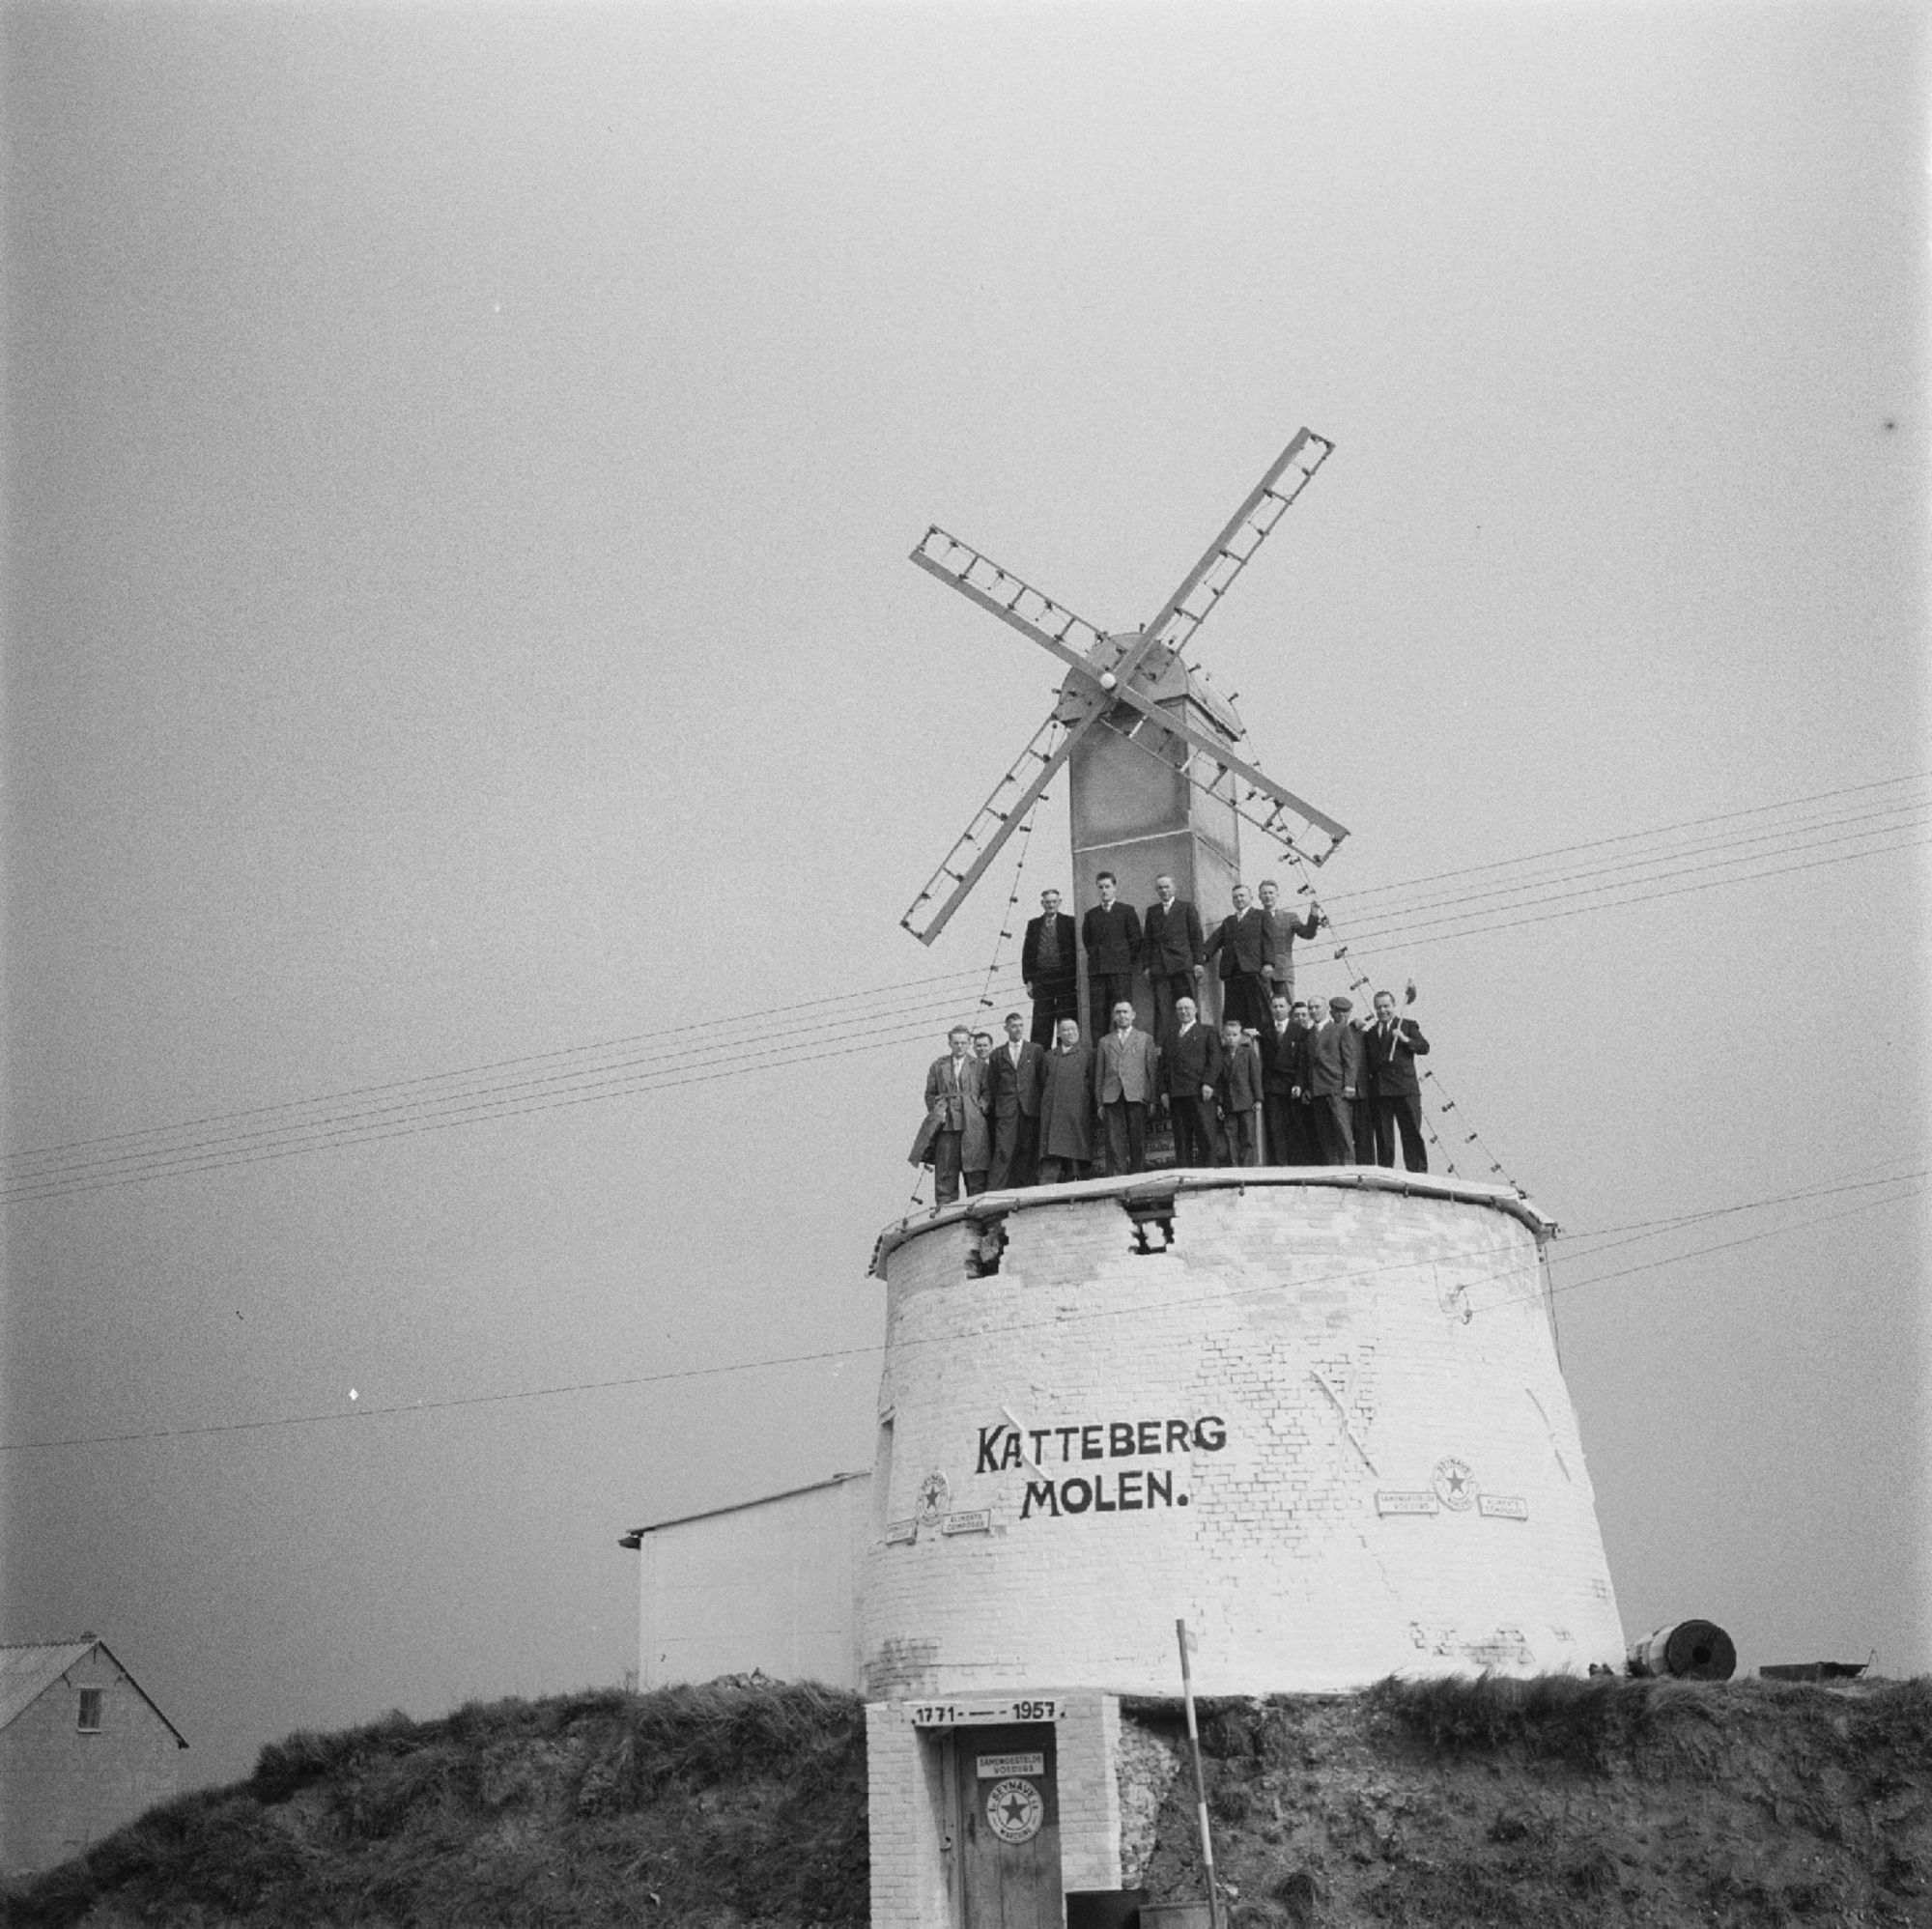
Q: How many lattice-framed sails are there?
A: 4